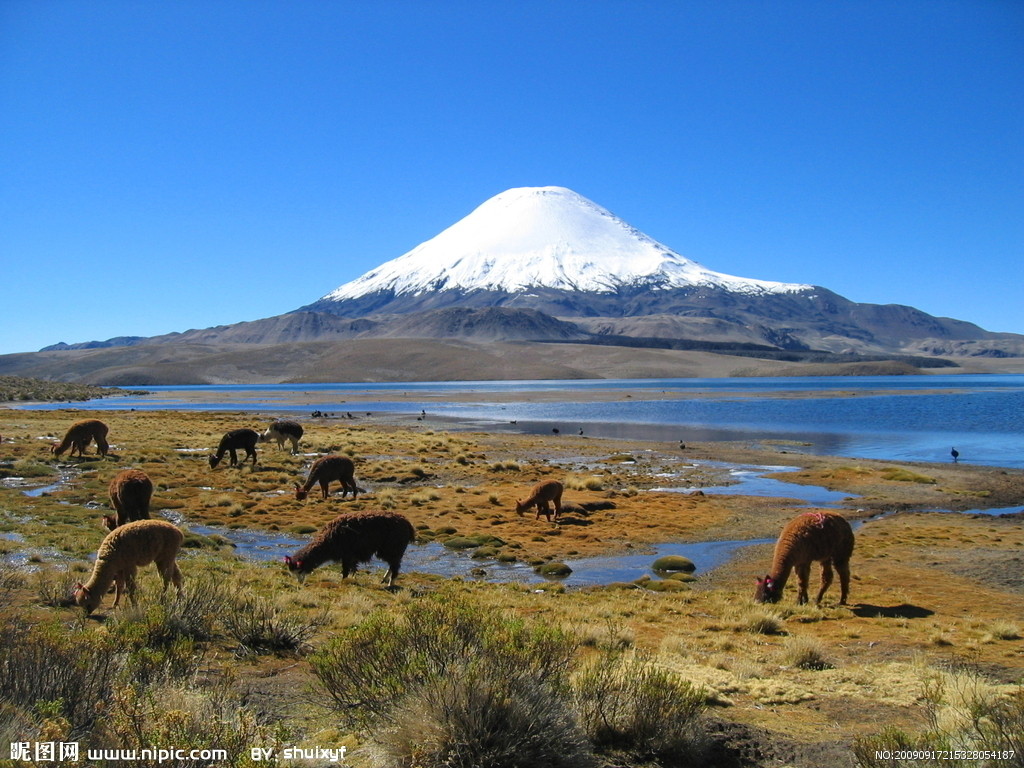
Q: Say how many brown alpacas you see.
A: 7